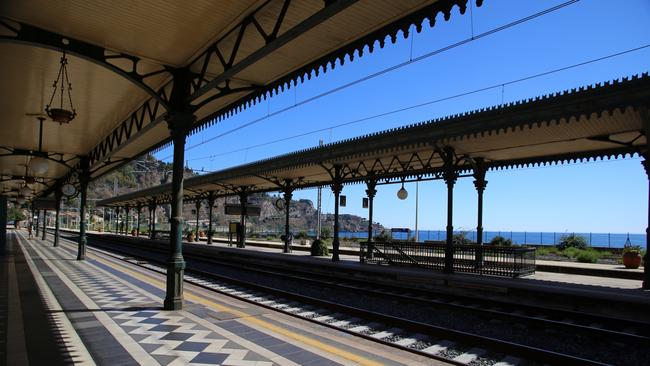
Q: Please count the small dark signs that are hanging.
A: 2